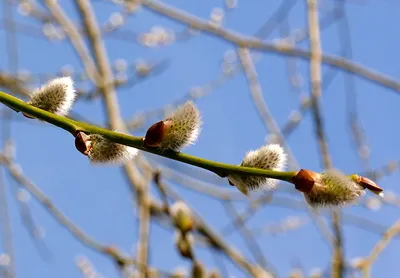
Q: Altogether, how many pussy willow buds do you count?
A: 5